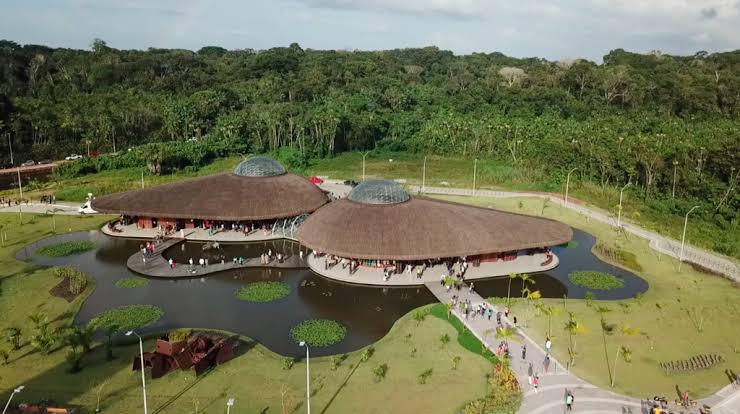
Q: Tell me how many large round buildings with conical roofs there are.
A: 2